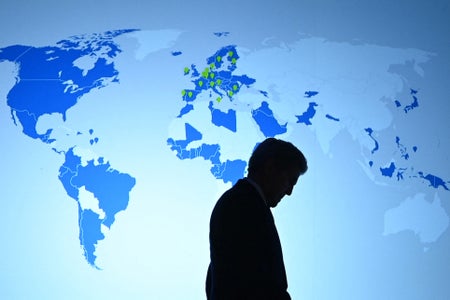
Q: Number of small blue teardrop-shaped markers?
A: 5